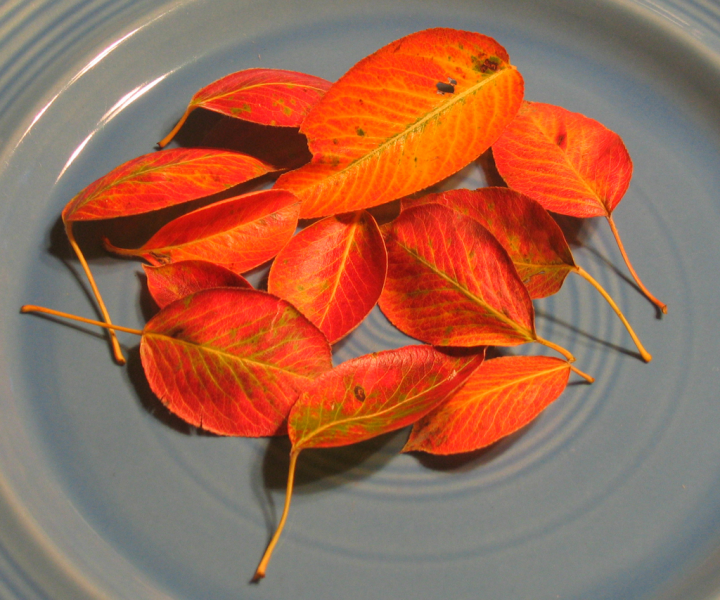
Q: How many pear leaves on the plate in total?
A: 12